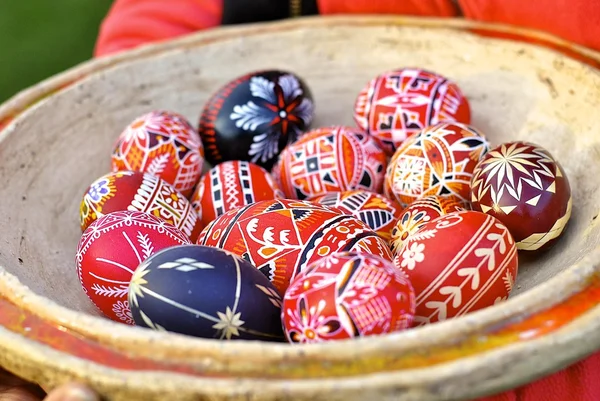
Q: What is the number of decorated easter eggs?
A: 15